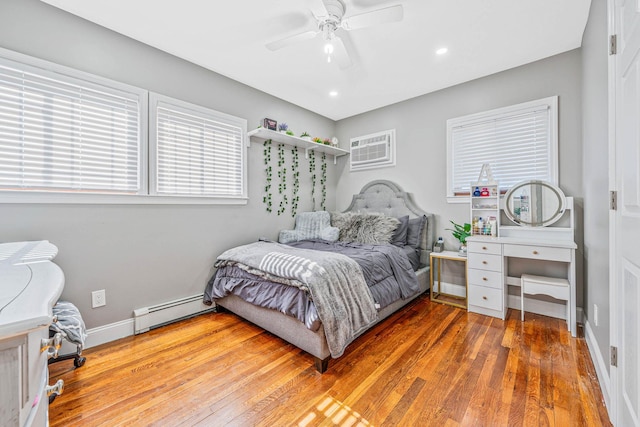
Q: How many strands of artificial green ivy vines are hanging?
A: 5